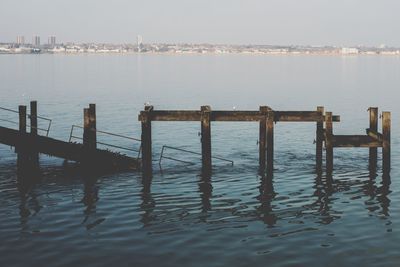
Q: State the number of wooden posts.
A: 12